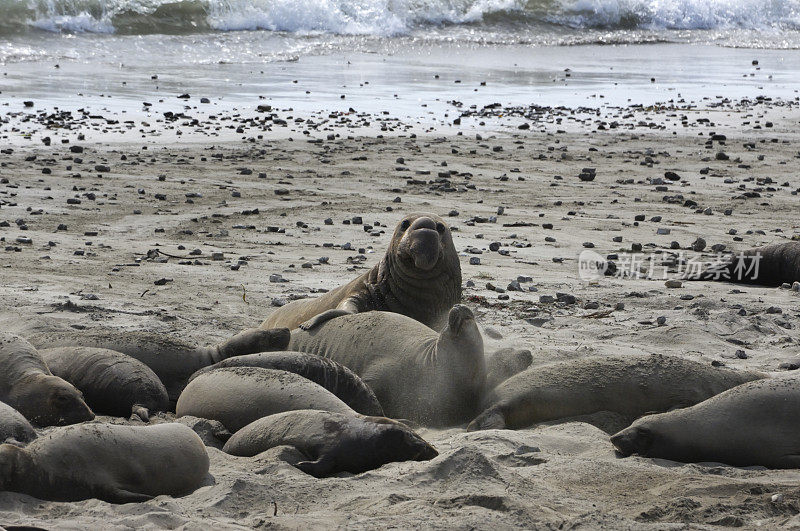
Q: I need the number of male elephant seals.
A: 1